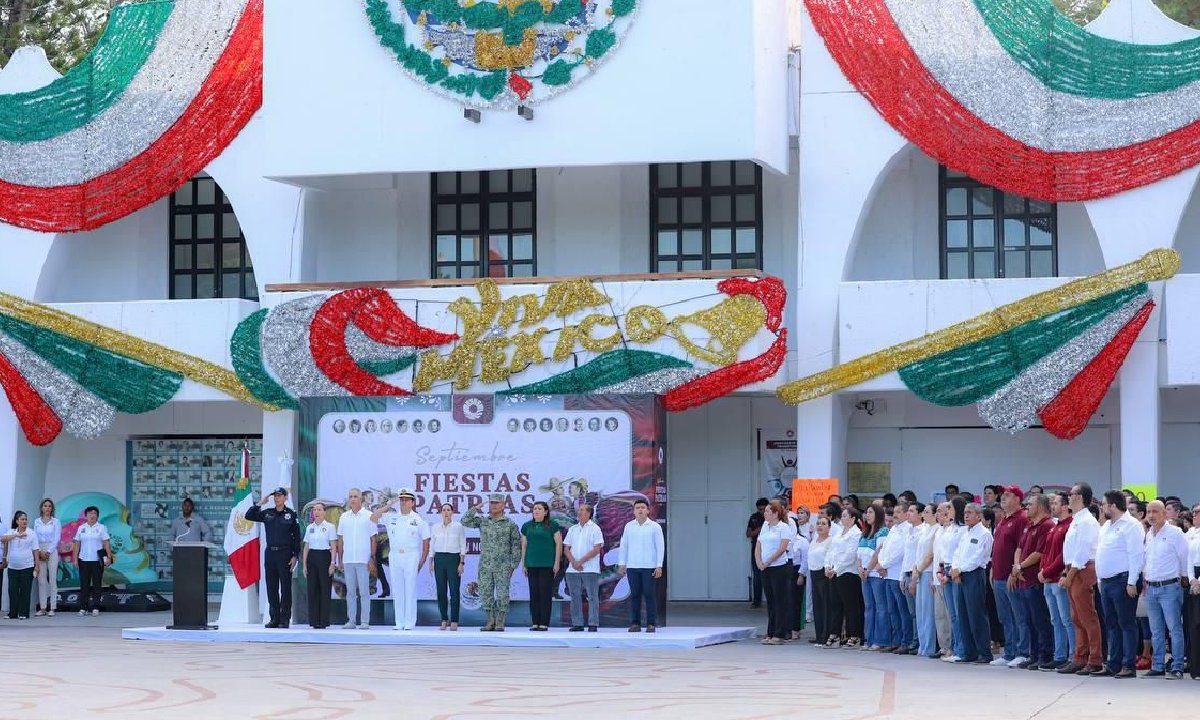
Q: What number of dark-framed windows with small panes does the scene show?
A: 4